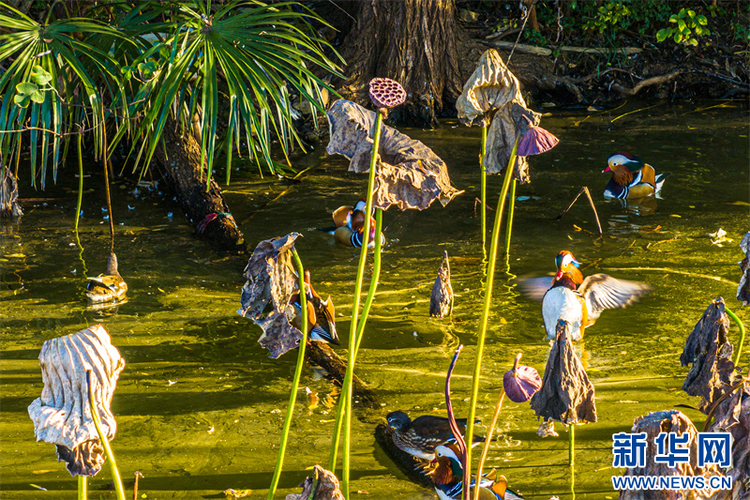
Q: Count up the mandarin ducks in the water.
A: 7